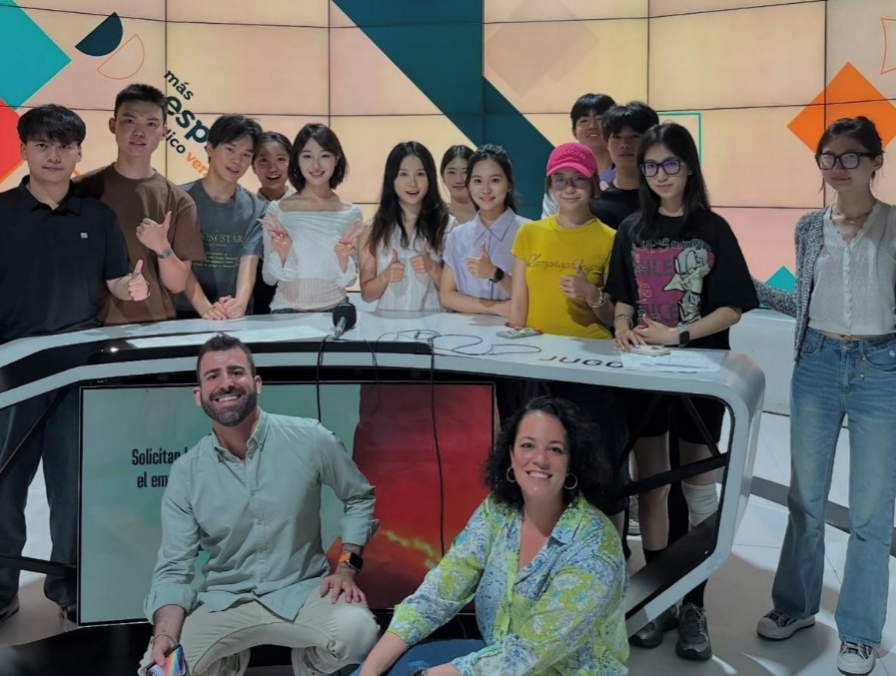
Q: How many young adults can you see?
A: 13